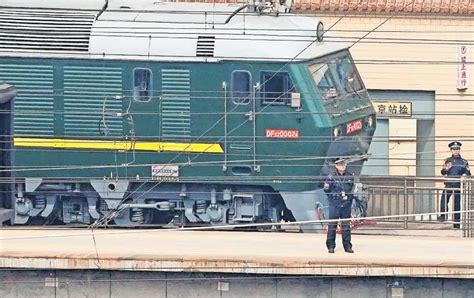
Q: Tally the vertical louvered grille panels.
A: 3